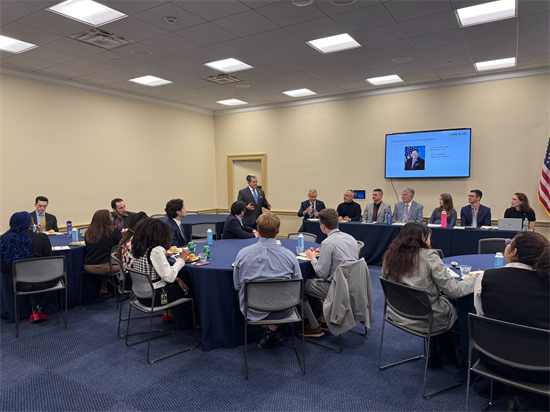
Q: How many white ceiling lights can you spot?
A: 10